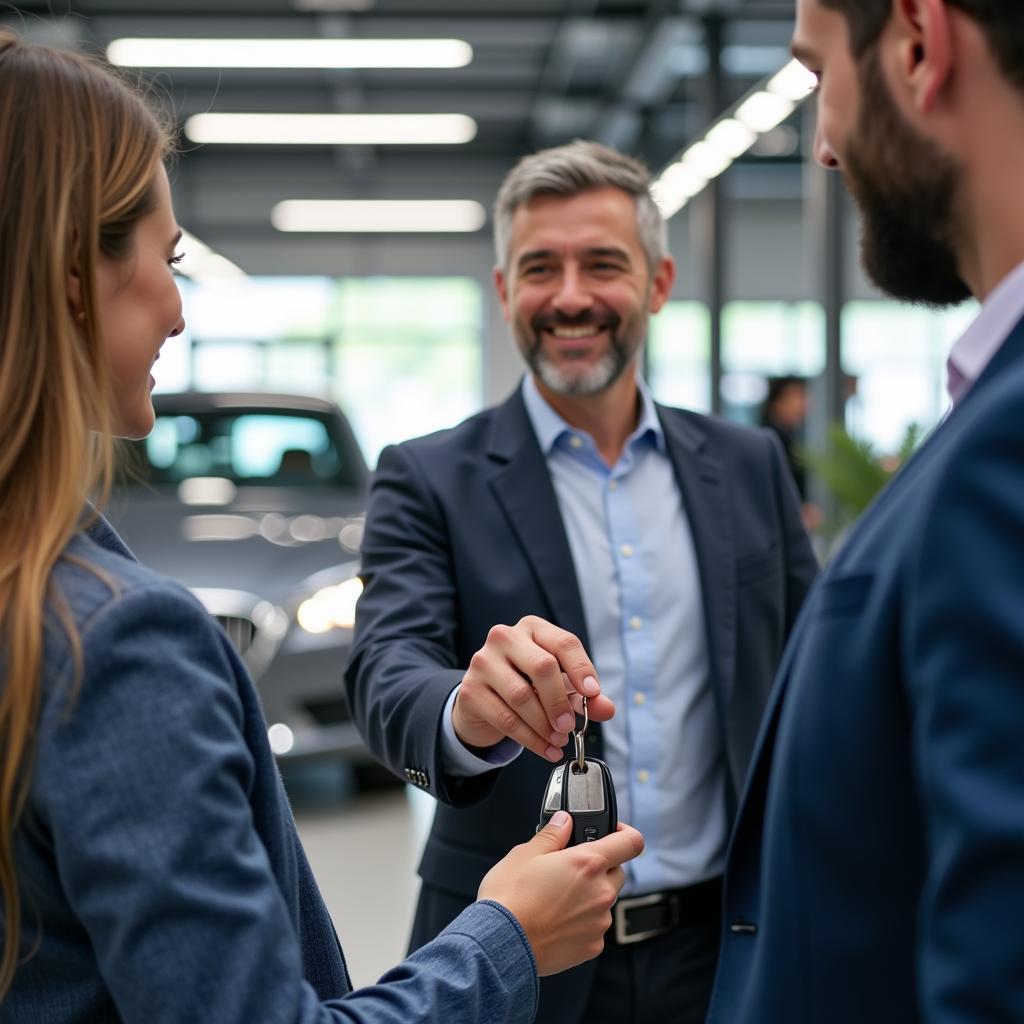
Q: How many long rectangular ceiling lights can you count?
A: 3